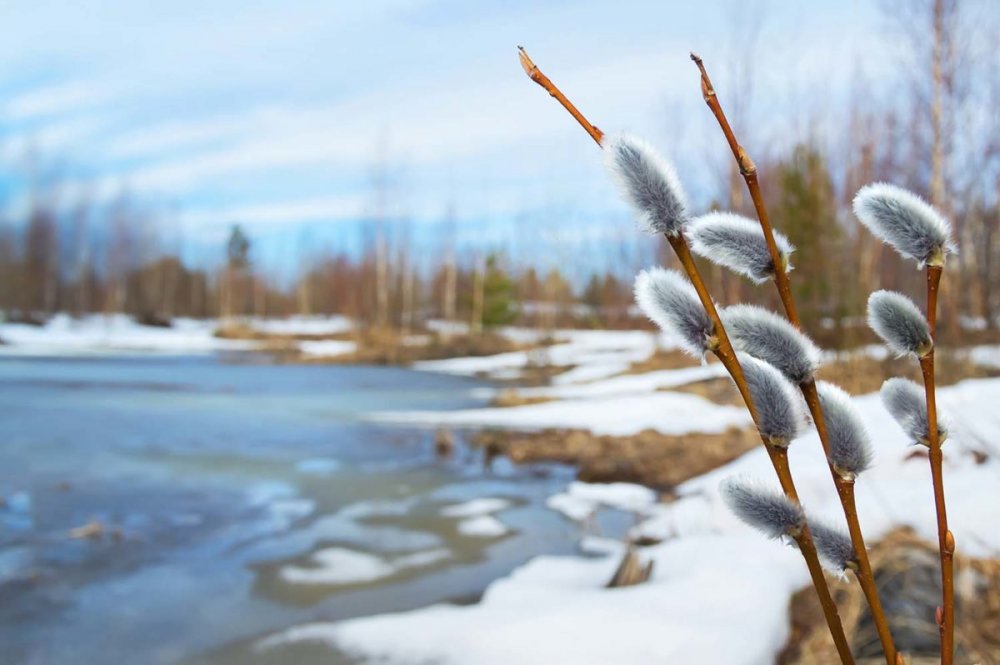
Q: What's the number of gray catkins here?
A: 11